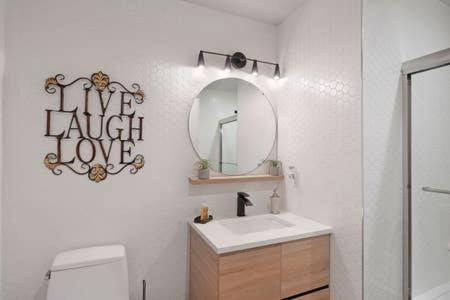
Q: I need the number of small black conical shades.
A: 4